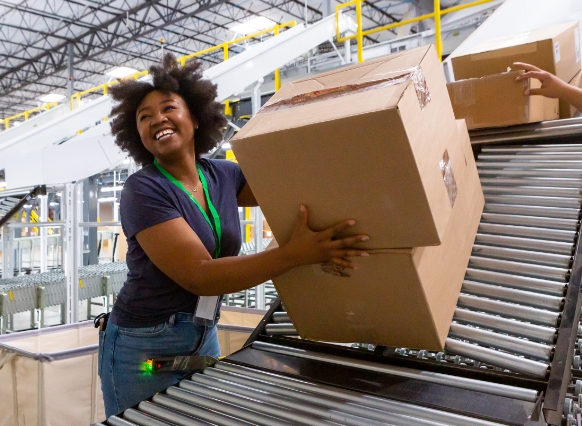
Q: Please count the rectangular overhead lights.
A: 3